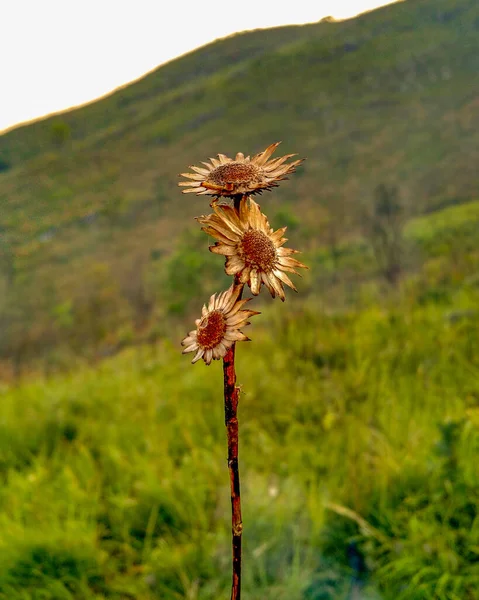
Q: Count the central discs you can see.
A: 3